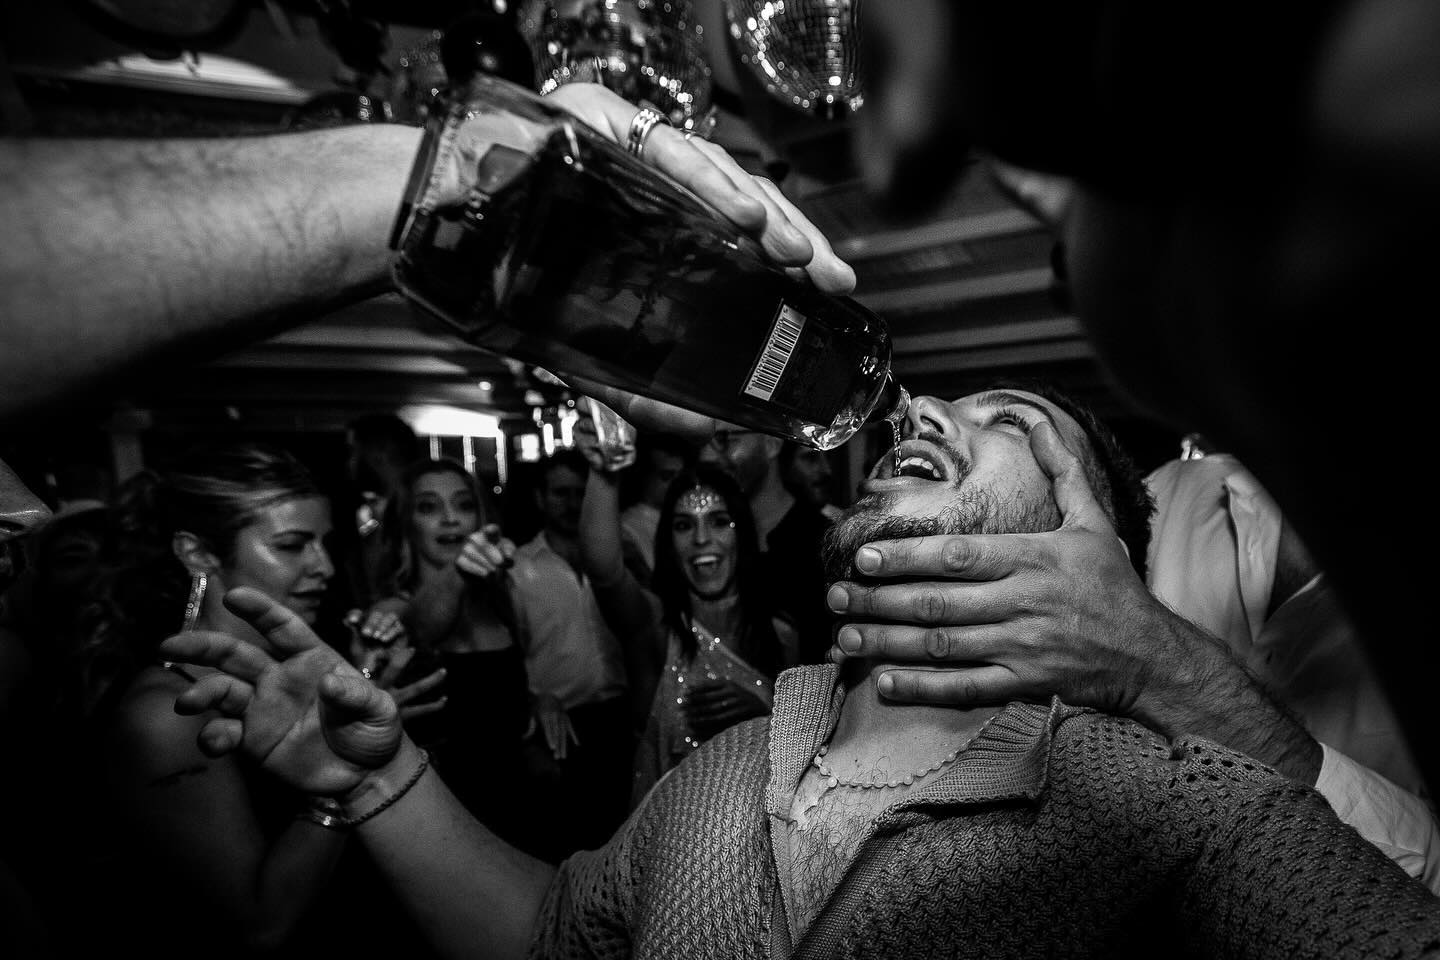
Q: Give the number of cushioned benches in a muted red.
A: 0